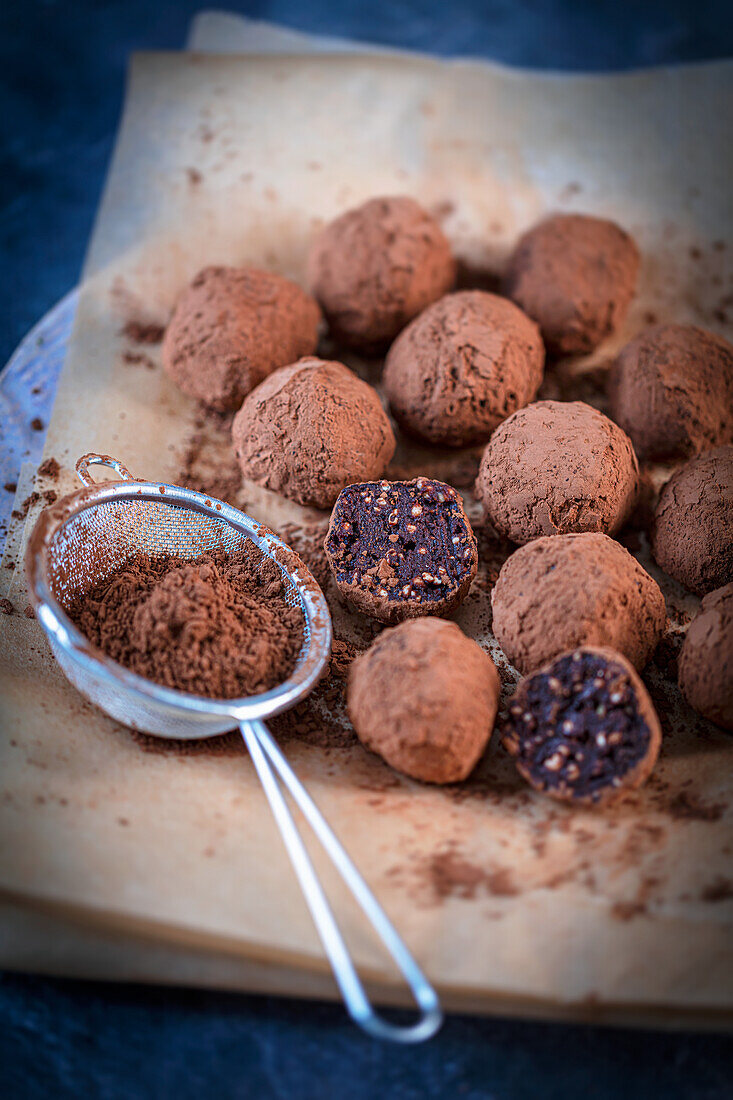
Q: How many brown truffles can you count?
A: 13